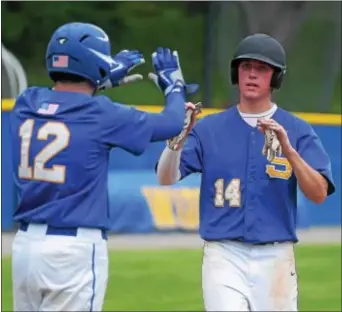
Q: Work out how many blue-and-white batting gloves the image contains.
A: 2